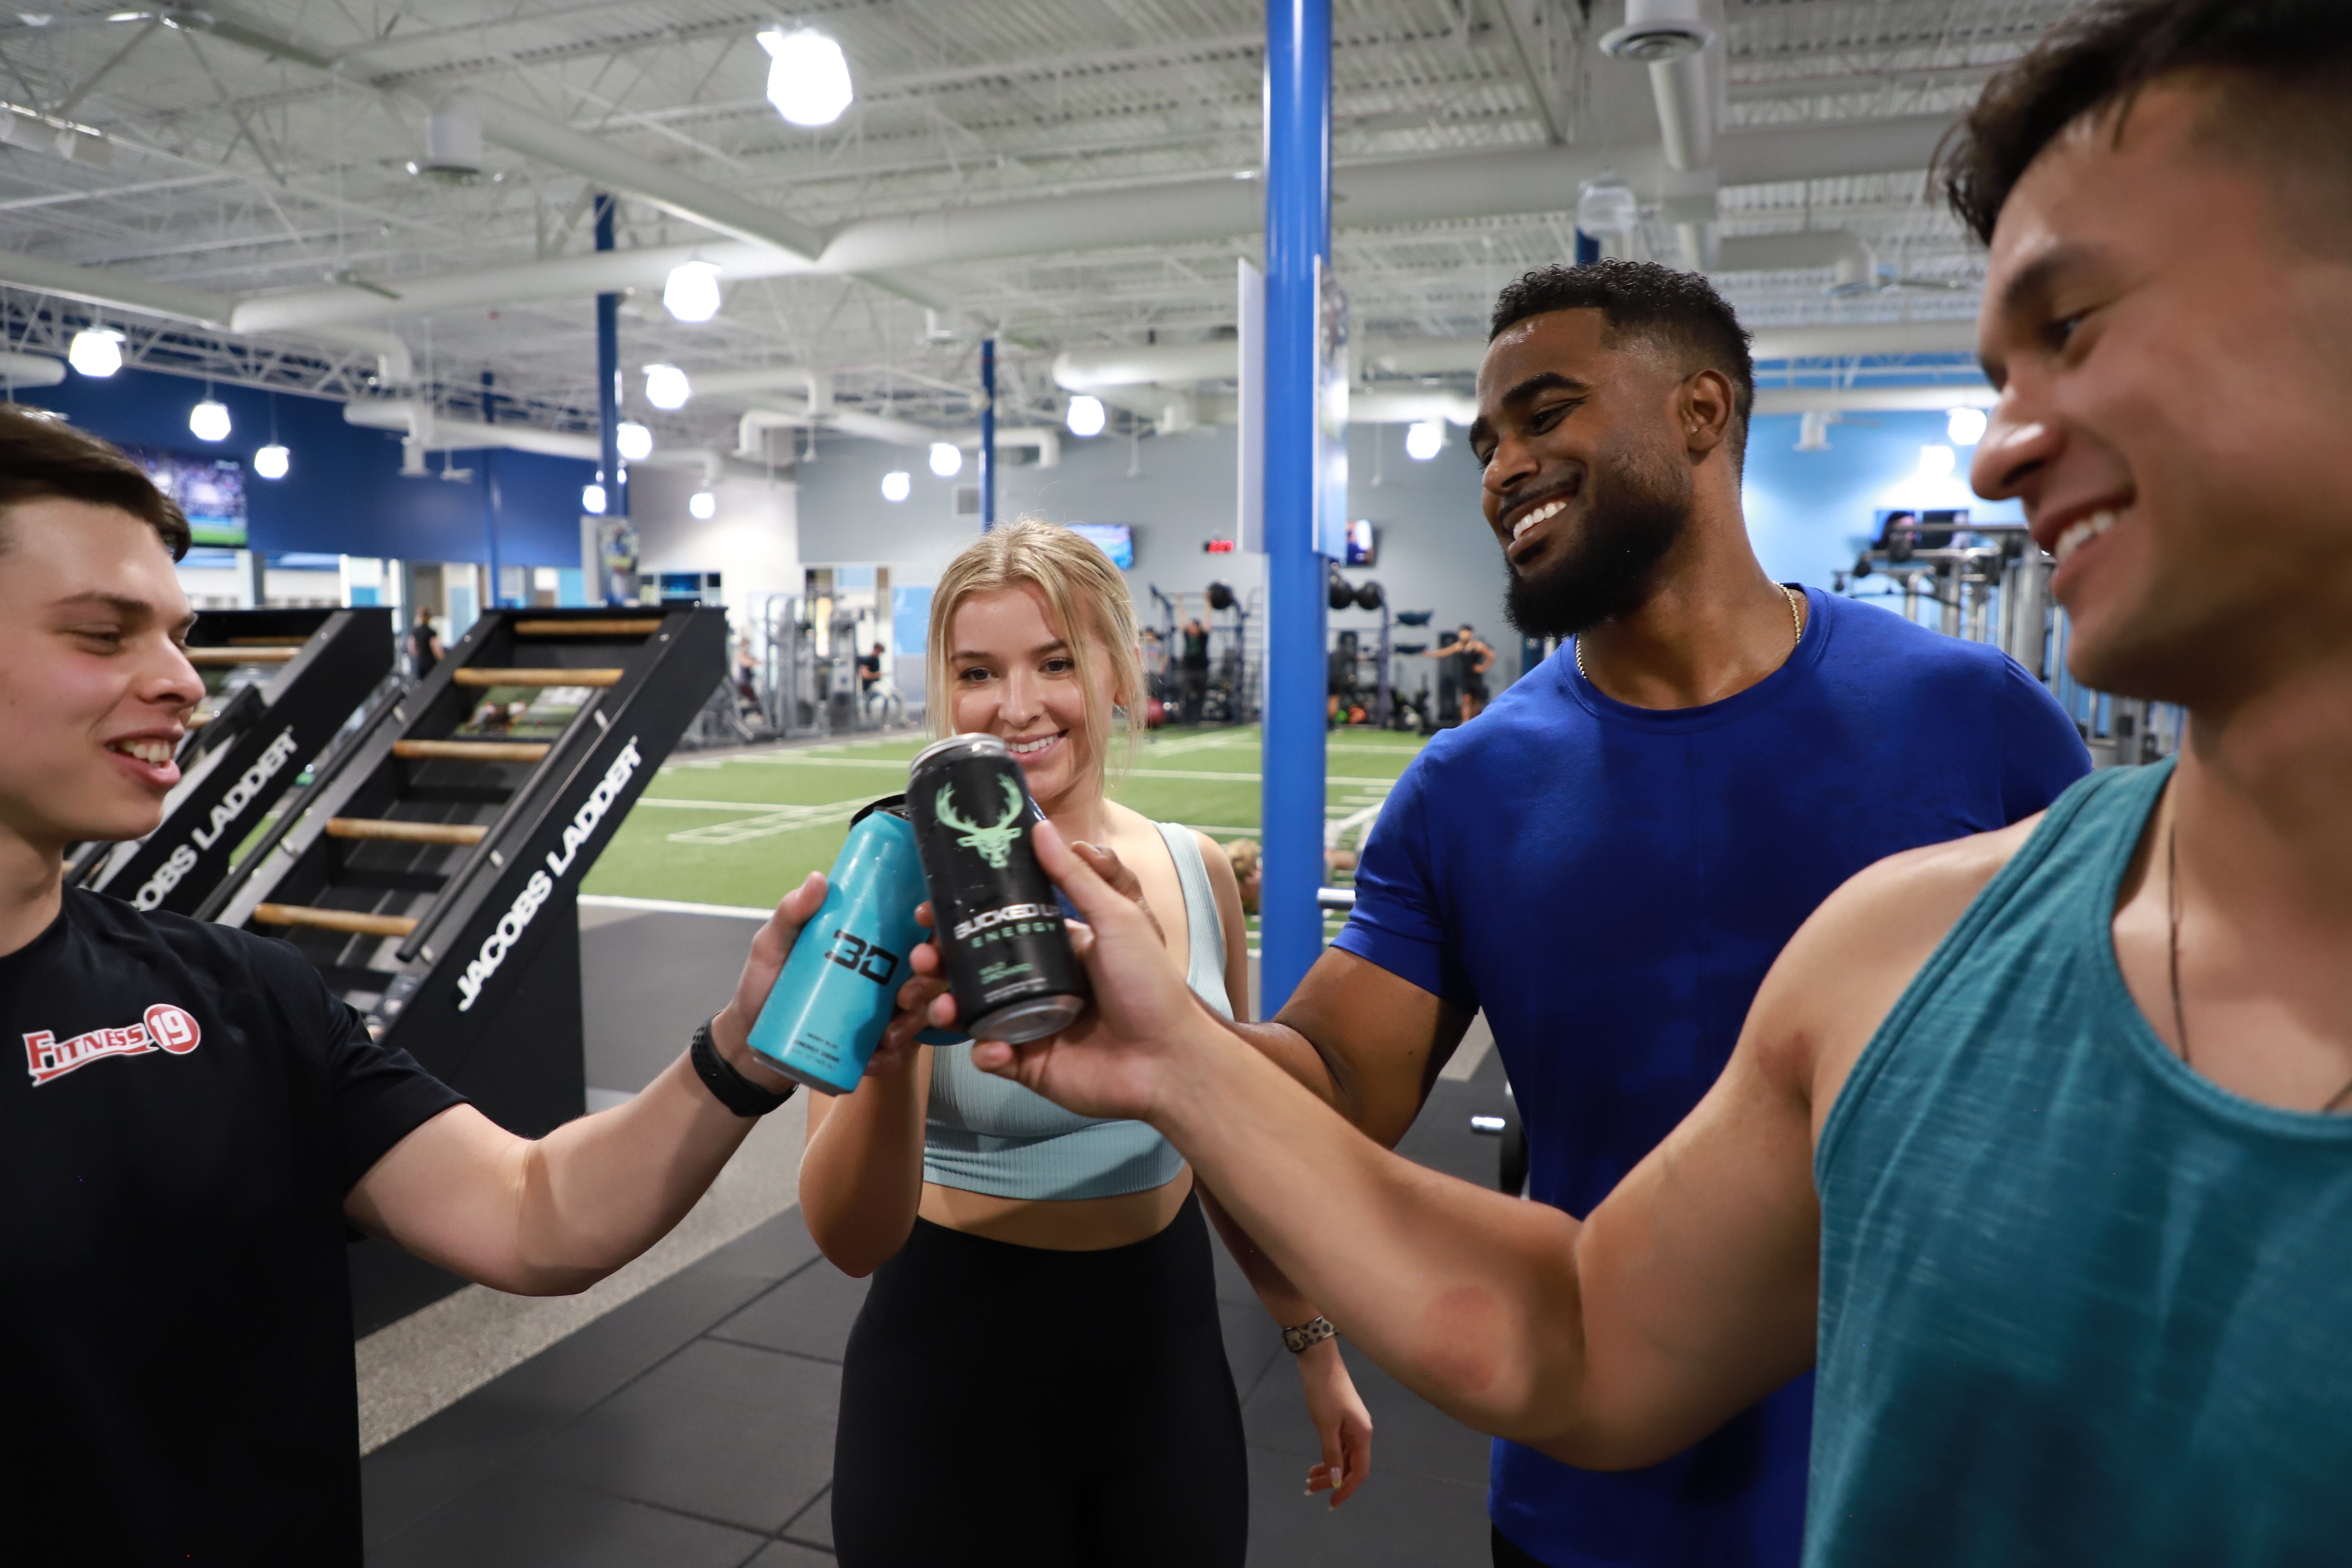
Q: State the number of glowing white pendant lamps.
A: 15